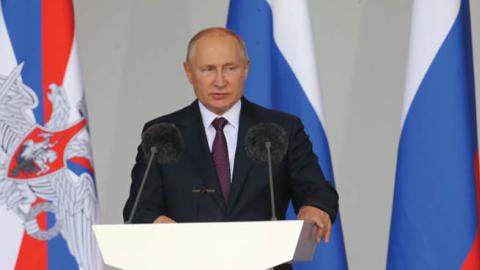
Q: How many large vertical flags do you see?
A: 3